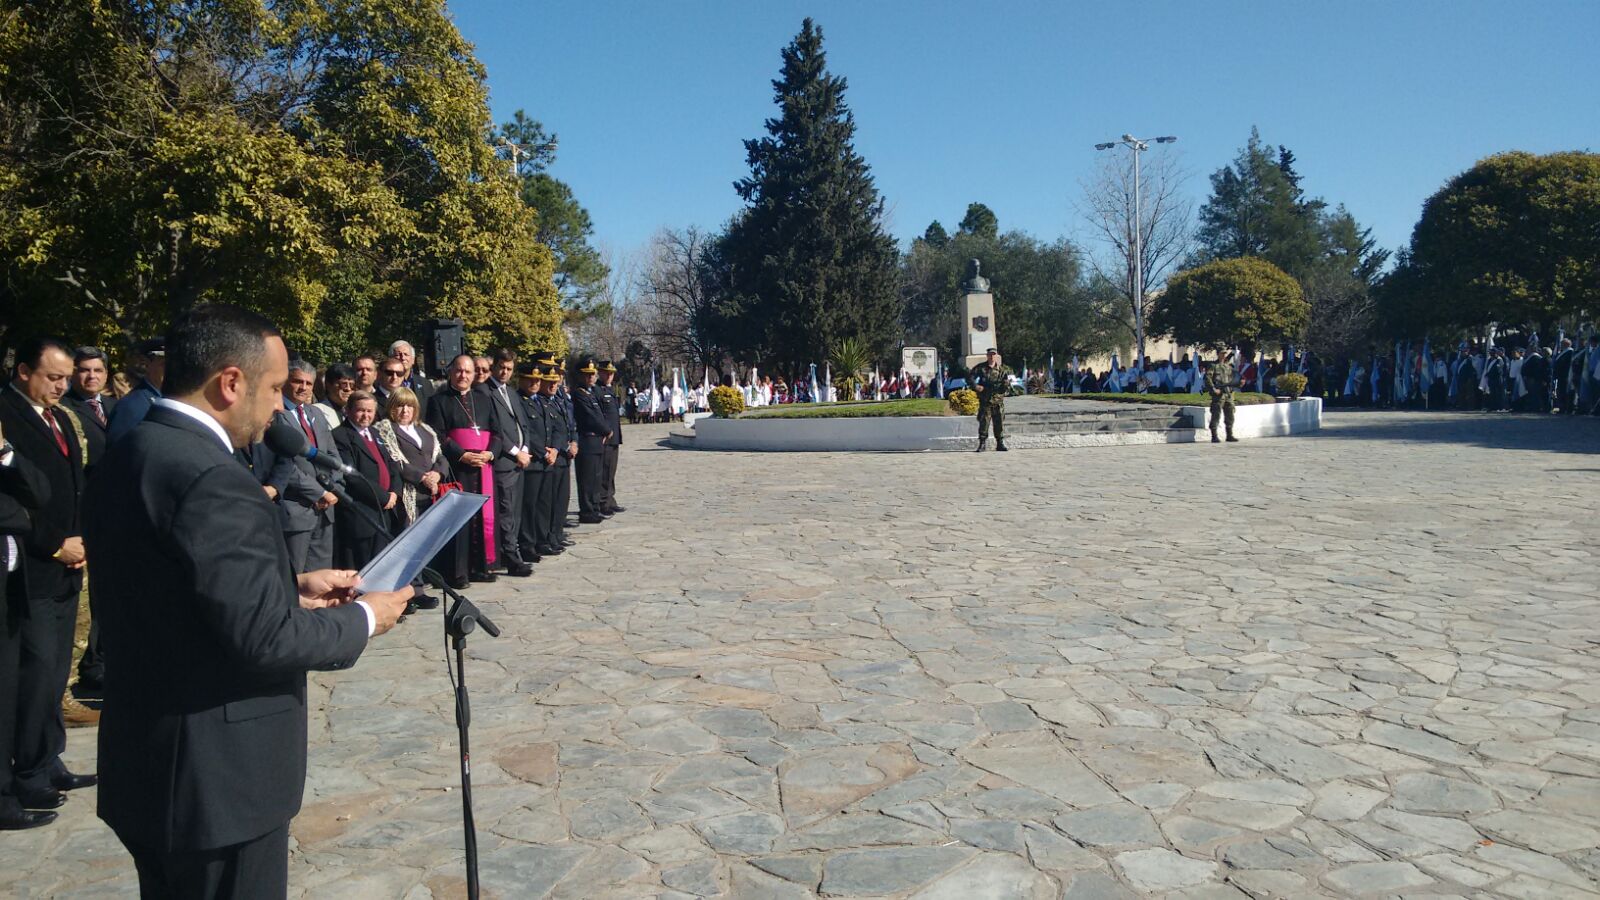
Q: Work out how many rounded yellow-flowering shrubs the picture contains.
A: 3